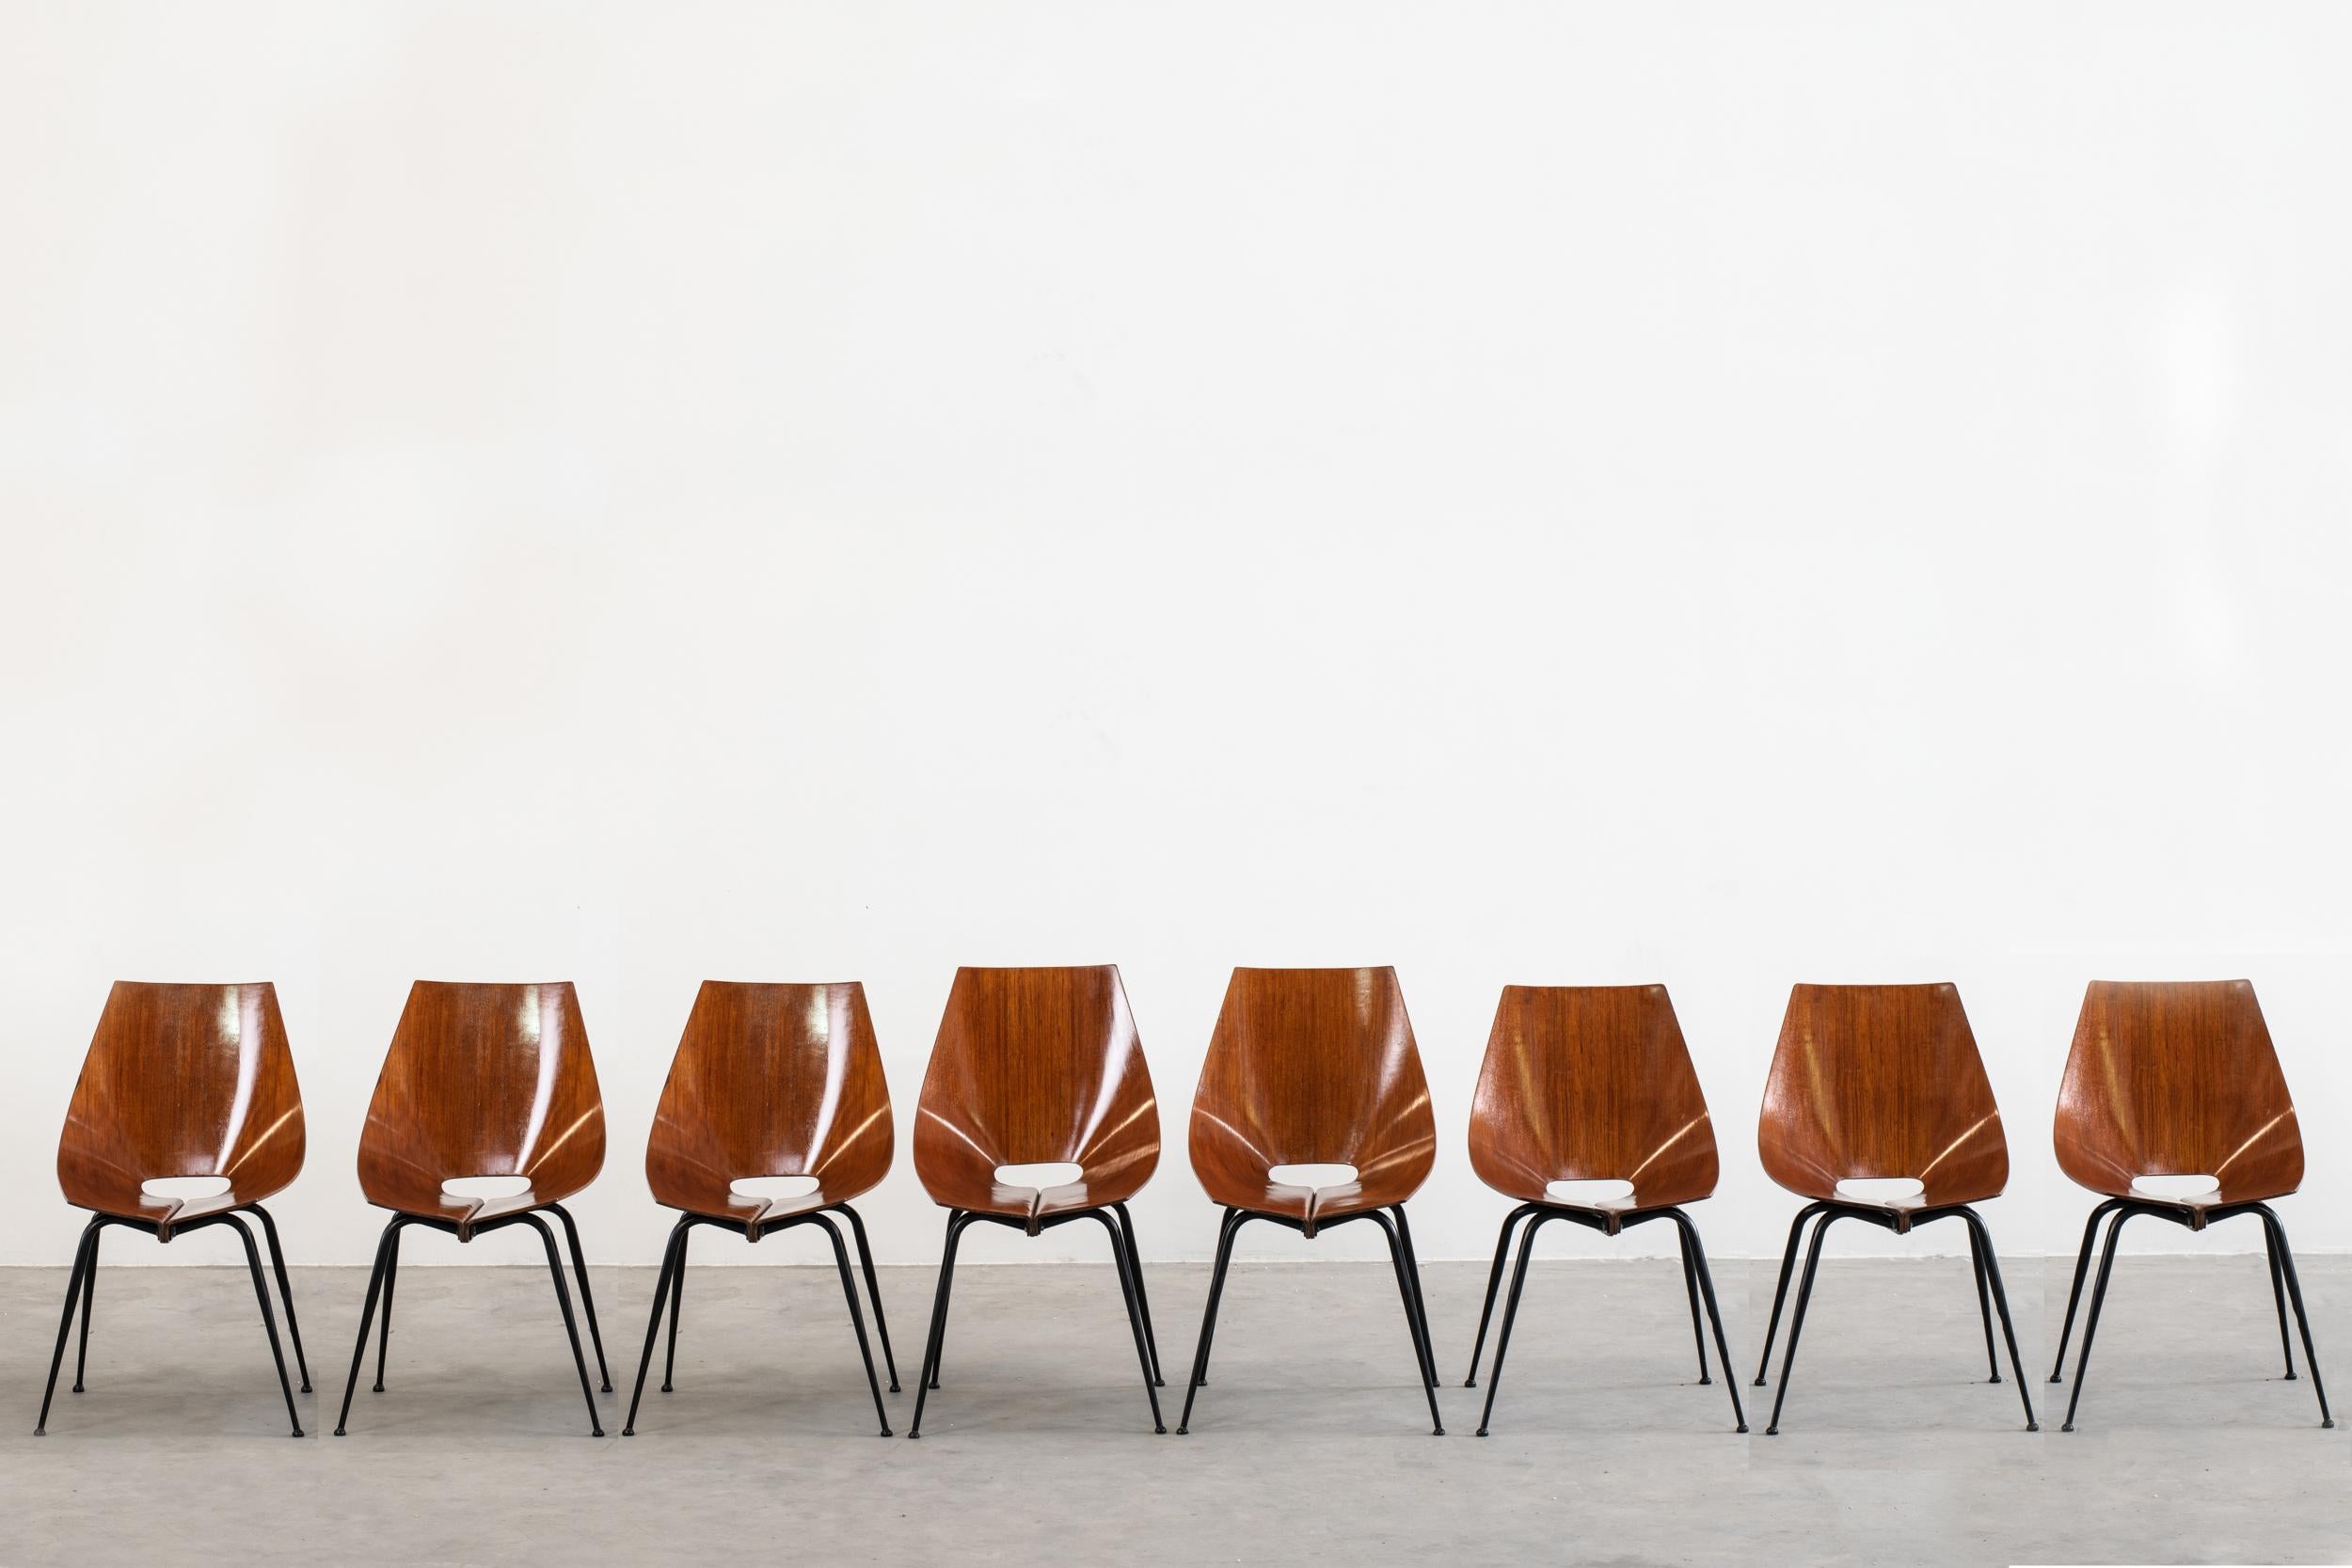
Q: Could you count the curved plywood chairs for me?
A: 8